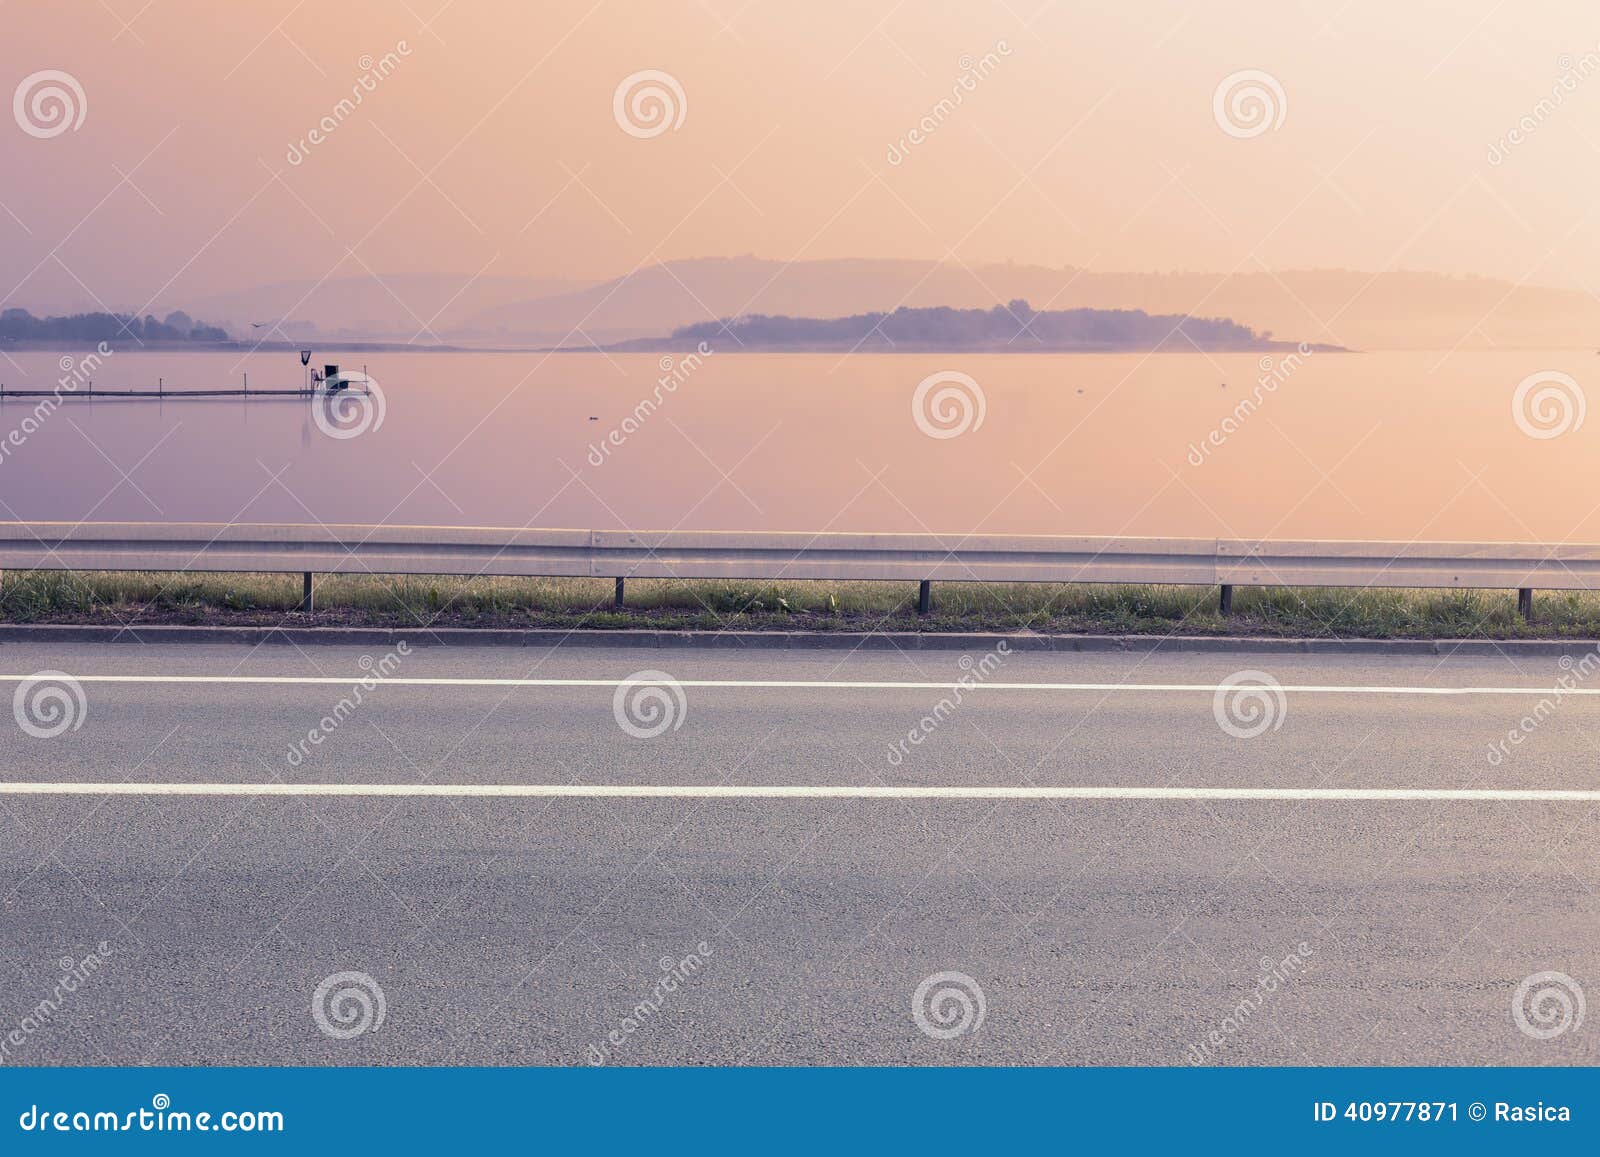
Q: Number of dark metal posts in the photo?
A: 5